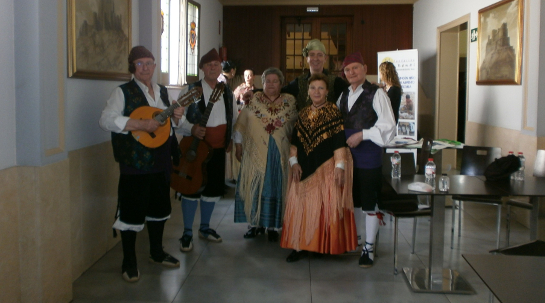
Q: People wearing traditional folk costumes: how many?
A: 6